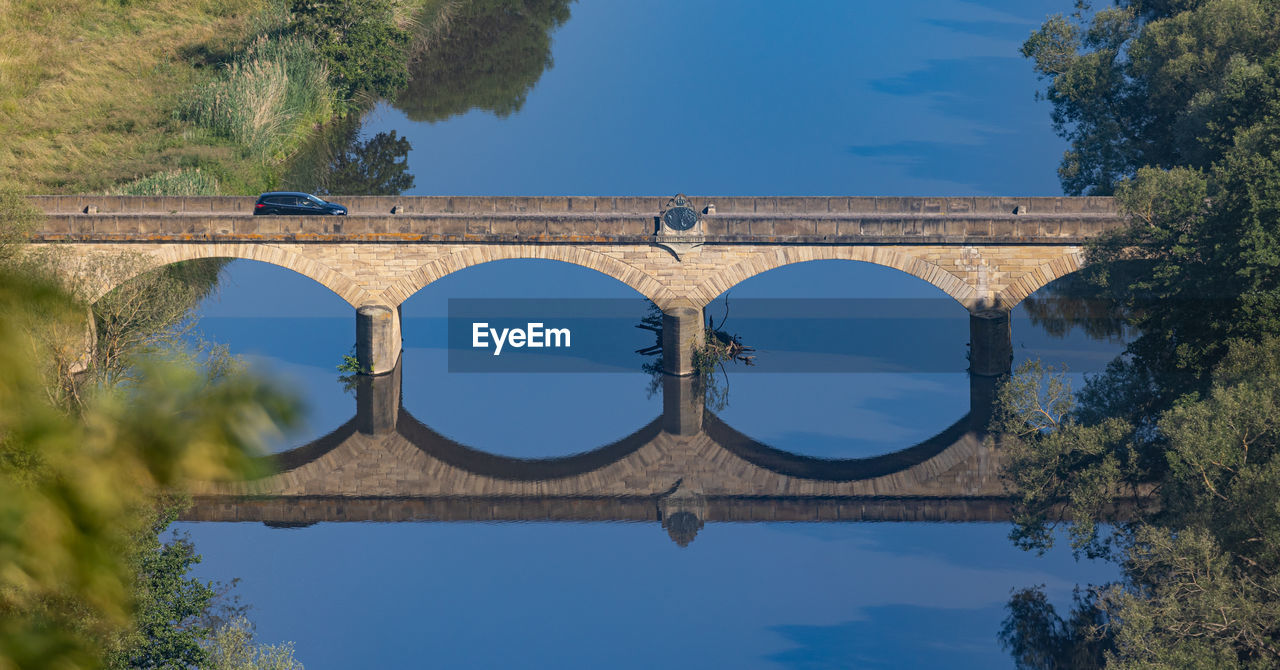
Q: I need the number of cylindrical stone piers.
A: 3